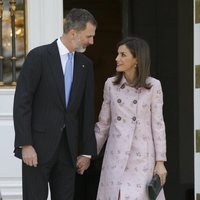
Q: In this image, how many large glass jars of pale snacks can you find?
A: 0